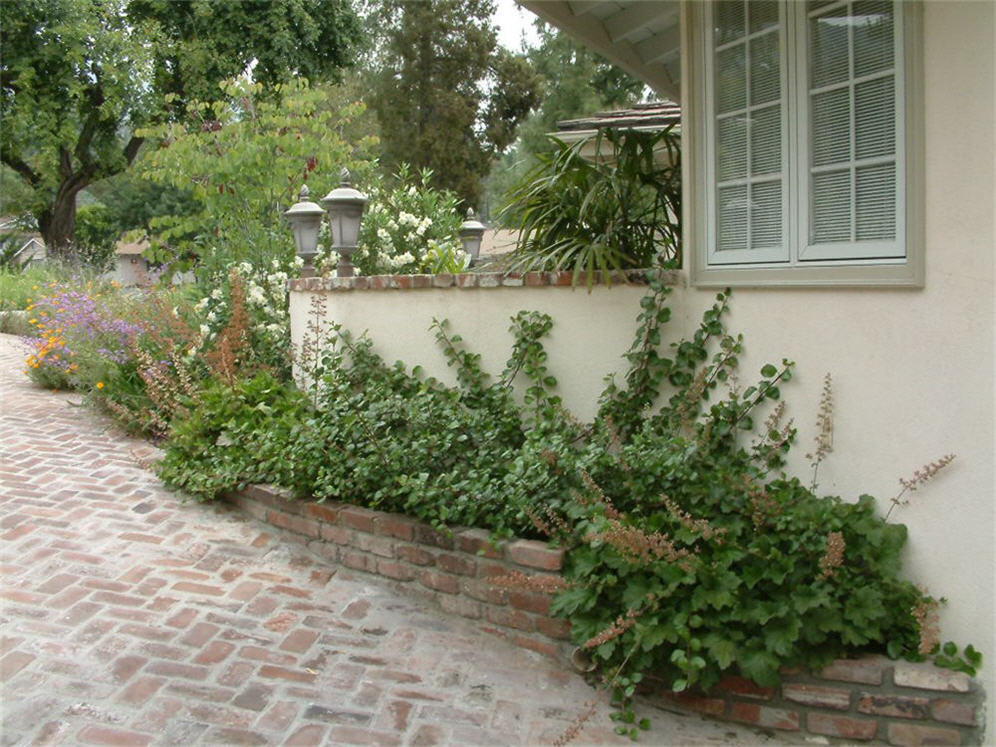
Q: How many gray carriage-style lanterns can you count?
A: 3